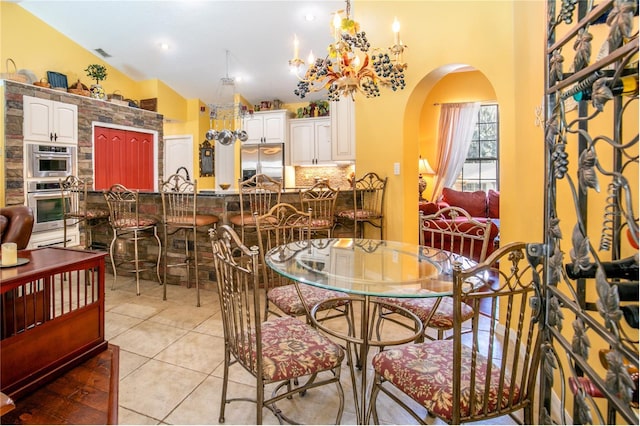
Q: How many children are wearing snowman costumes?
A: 0